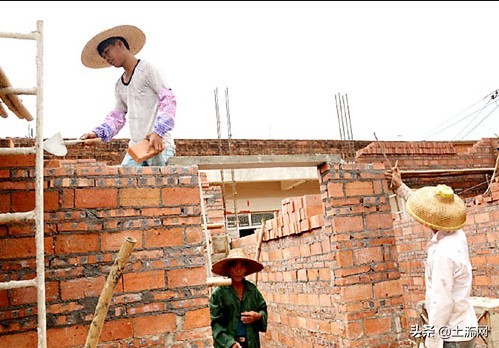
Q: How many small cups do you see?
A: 0